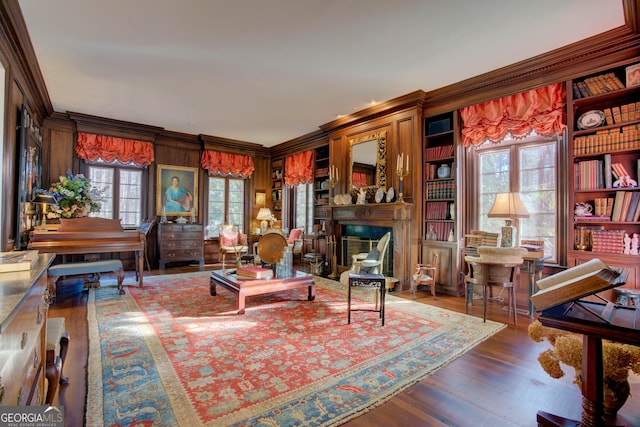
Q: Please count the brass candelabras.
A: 2